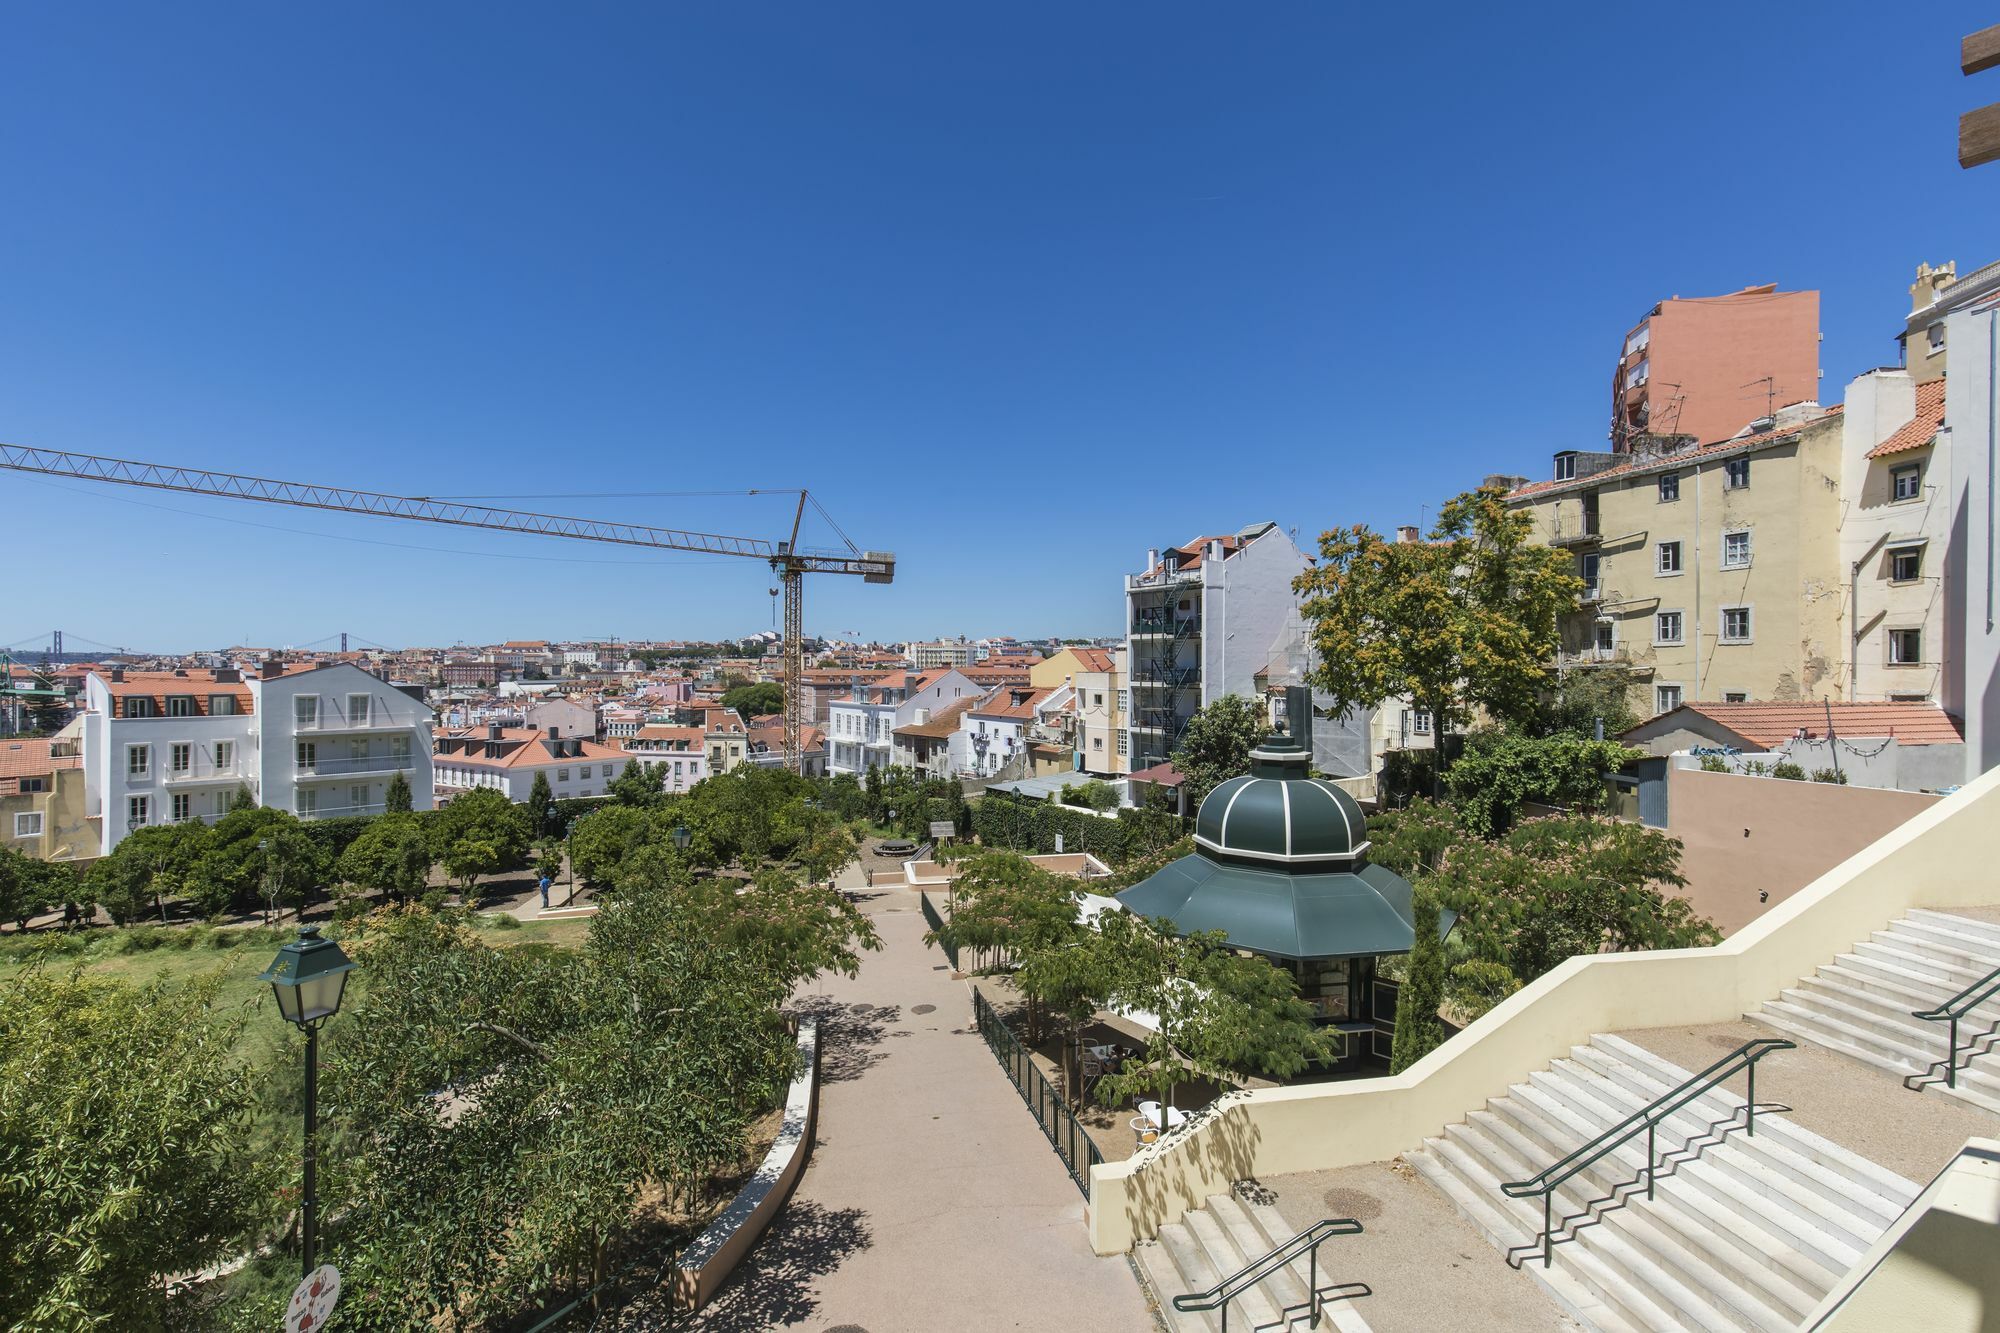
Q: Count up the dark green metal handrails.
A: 3